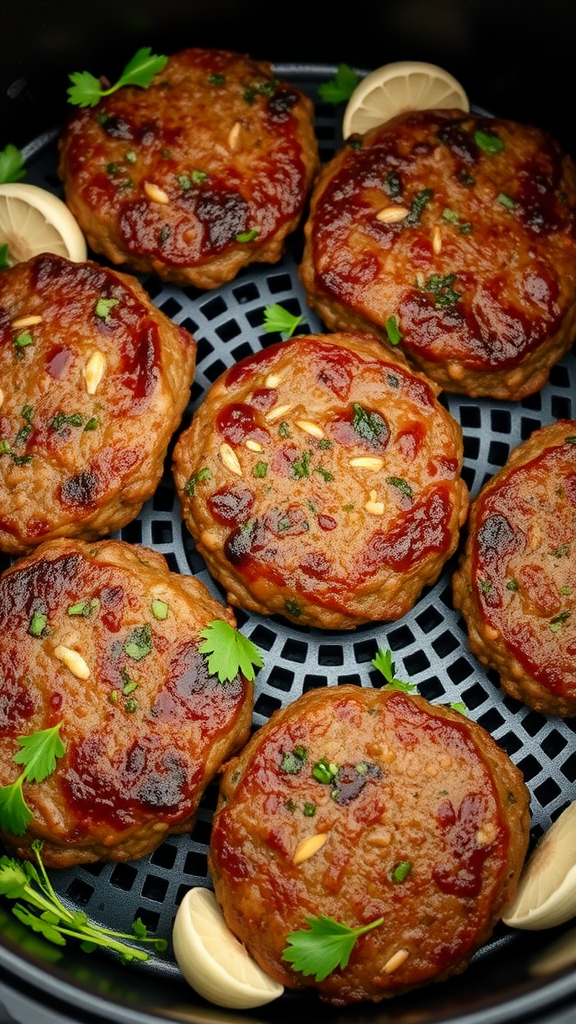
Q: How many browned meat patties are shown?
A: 7